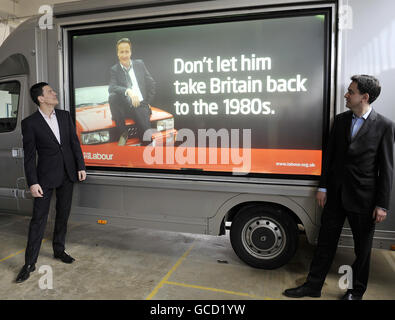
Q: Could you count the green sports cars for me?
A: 0